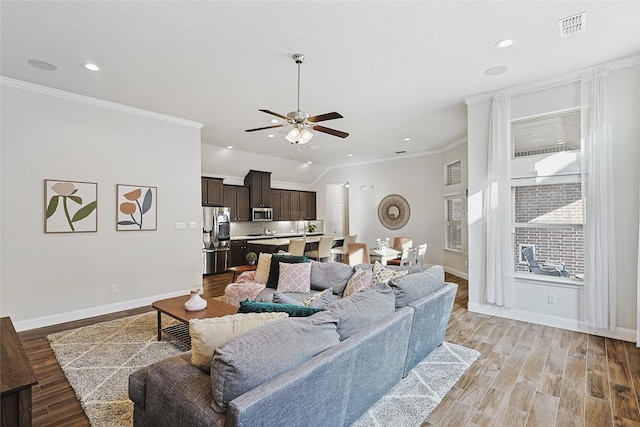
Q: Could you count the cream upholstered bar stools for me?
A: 3